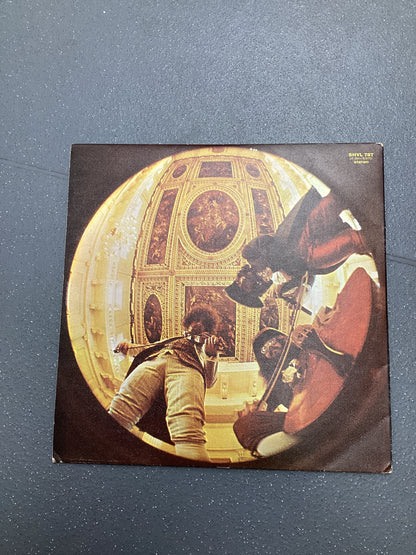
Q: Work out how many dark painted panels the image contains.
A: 9